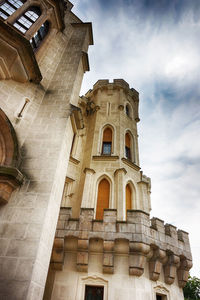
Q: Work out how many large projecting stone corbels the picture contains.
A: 7